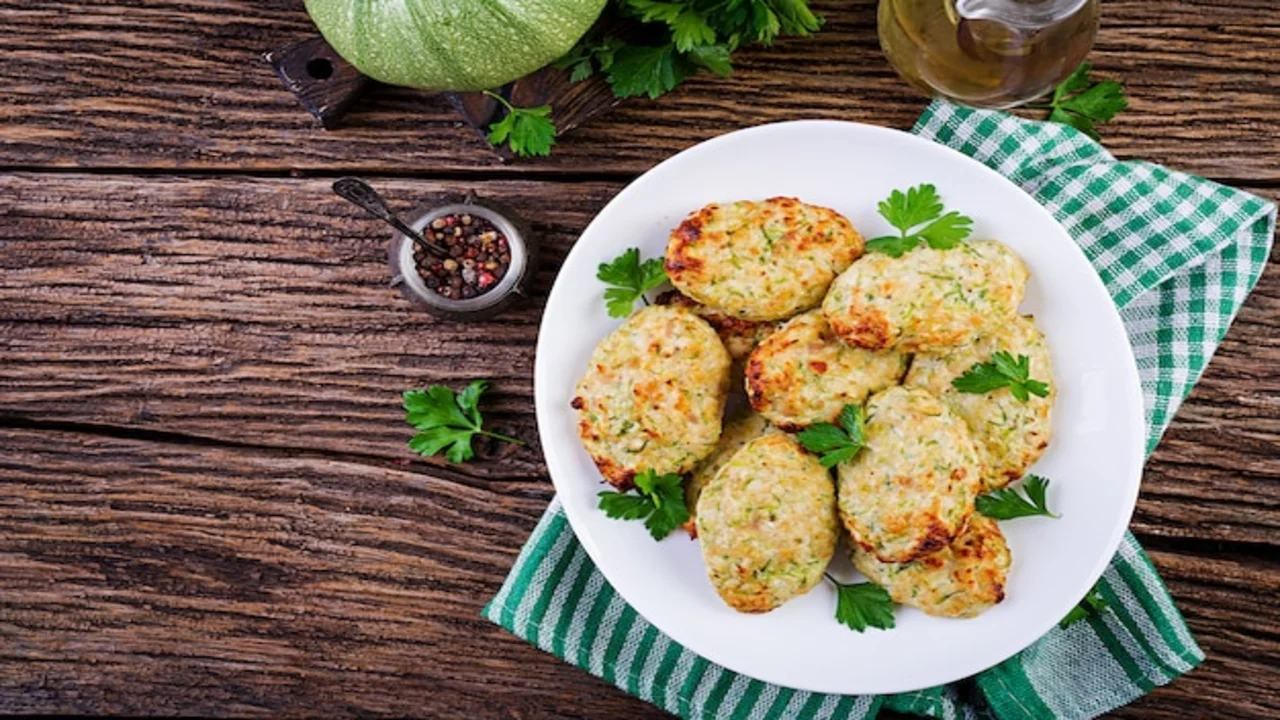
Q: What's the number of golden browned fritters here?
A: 10